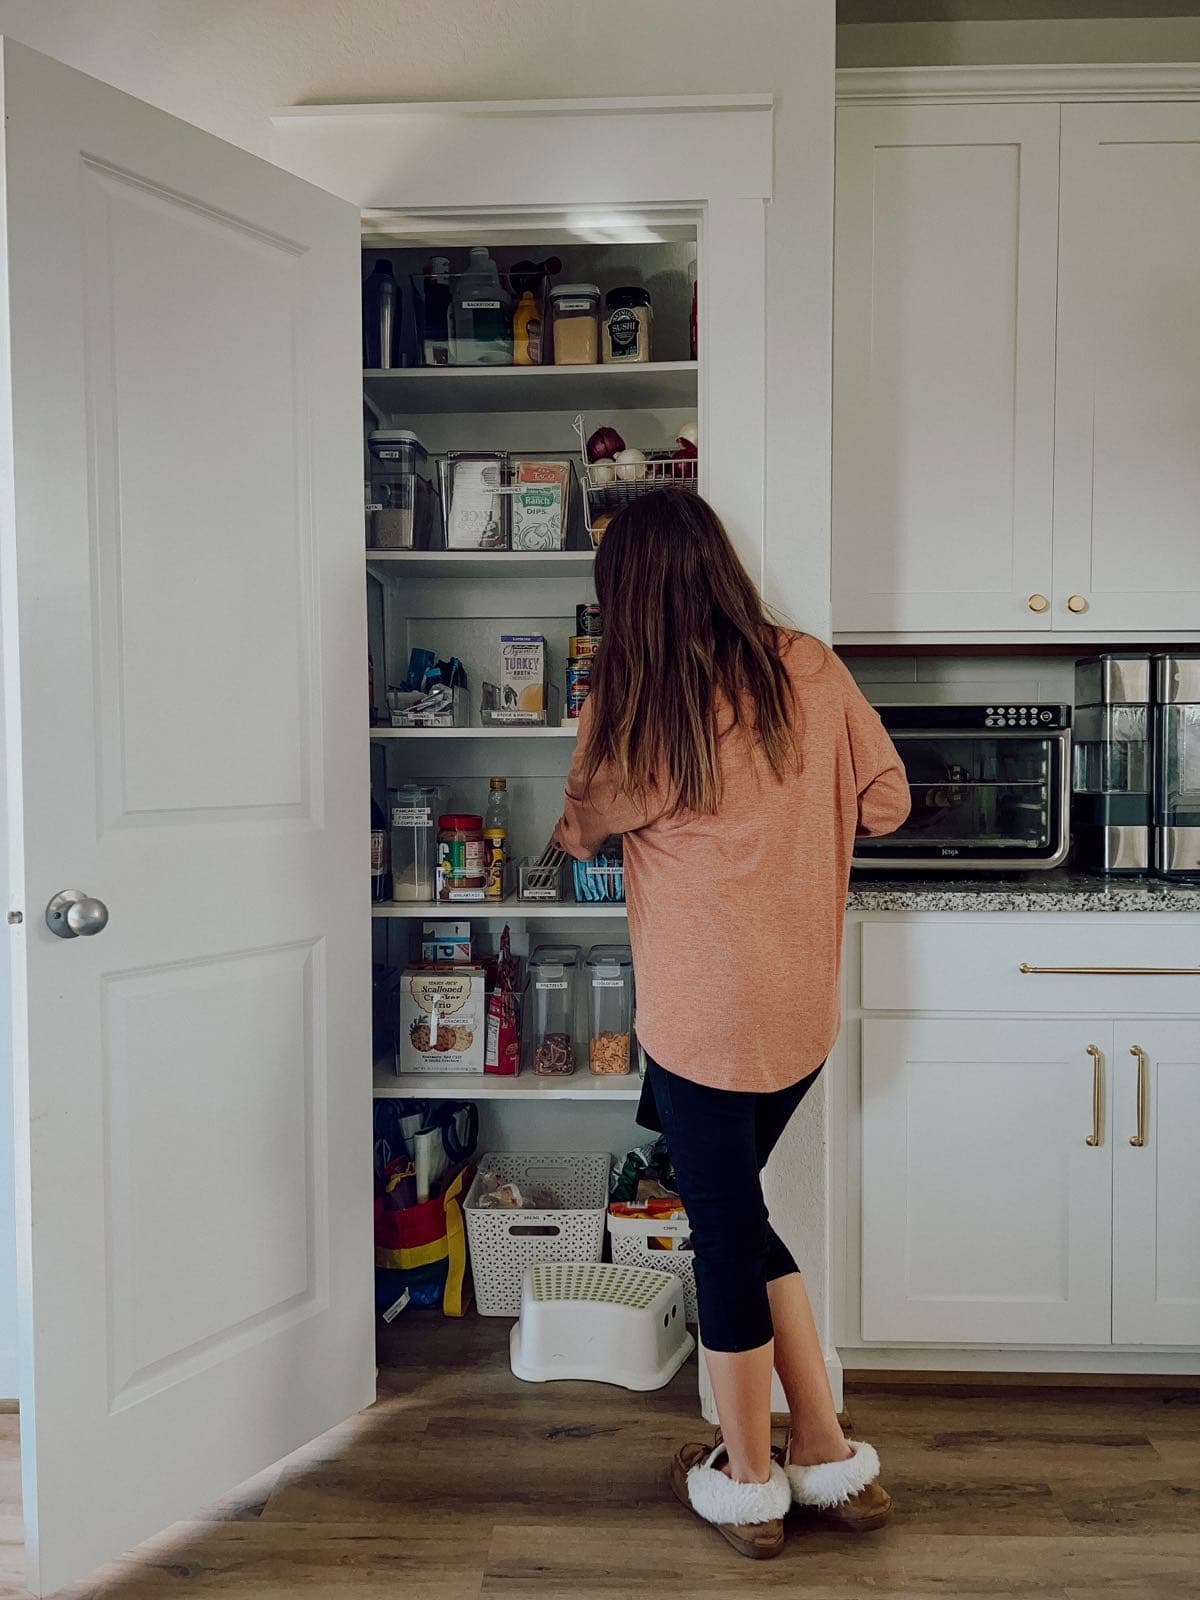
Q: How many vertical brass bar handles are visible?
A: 2